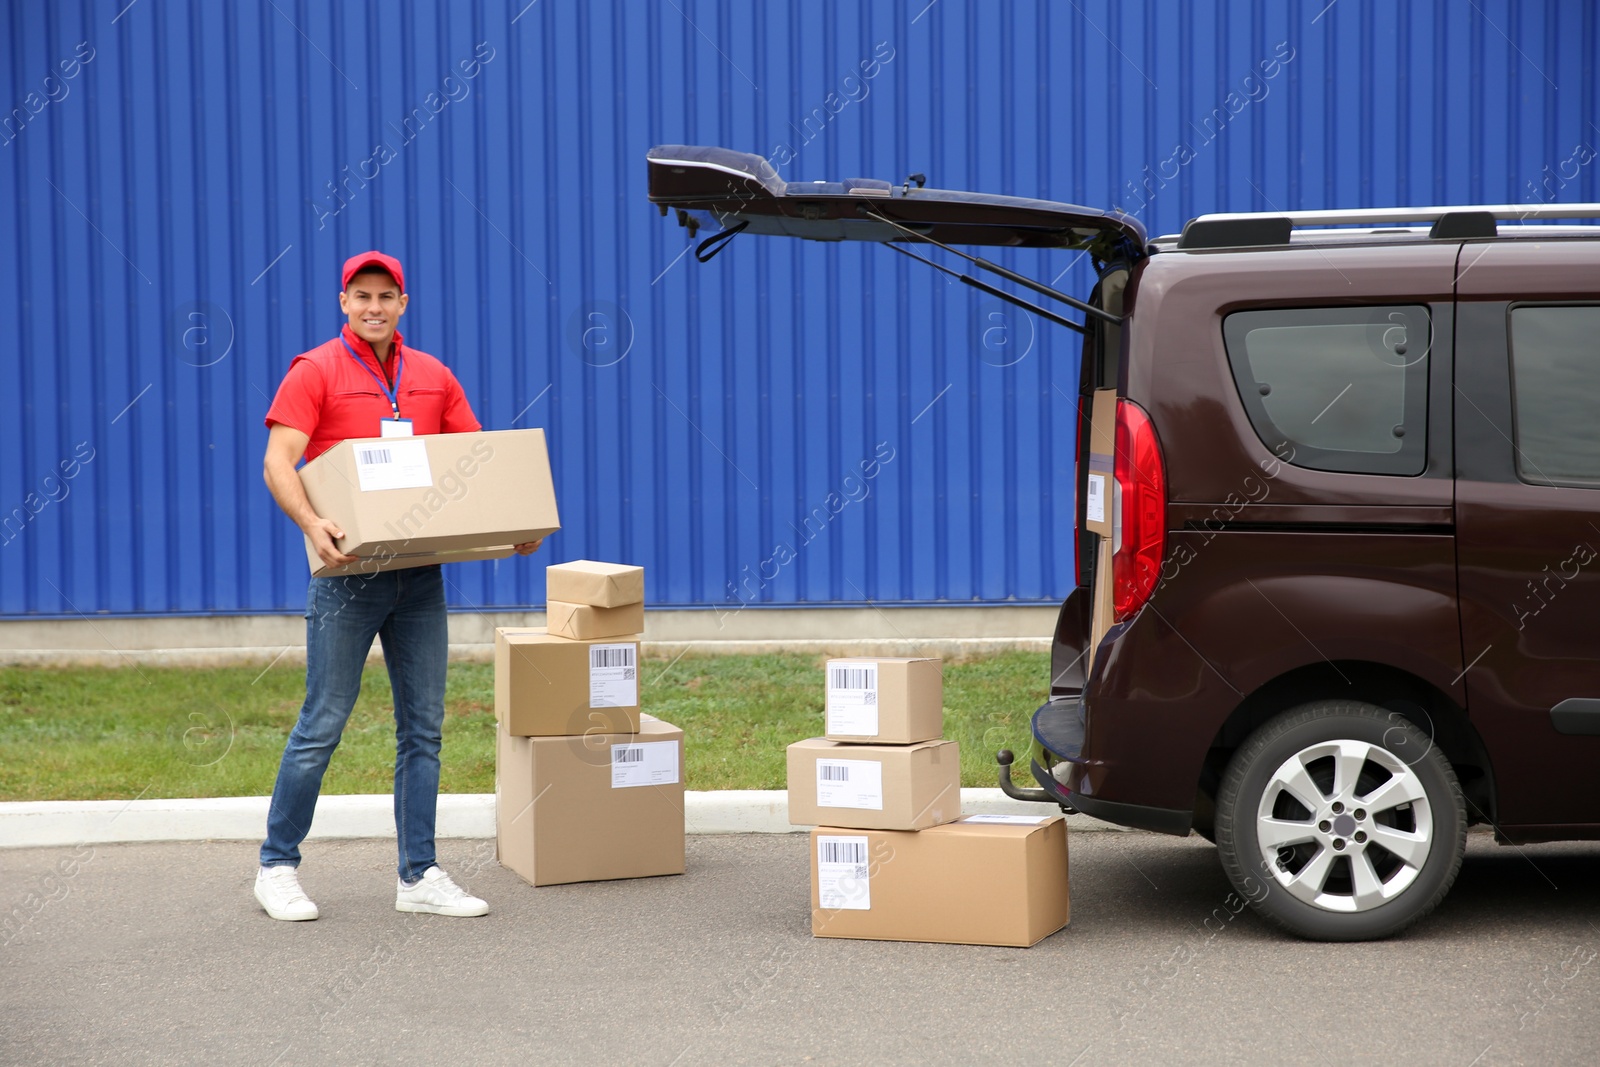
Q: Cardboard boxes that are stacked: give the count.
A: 7